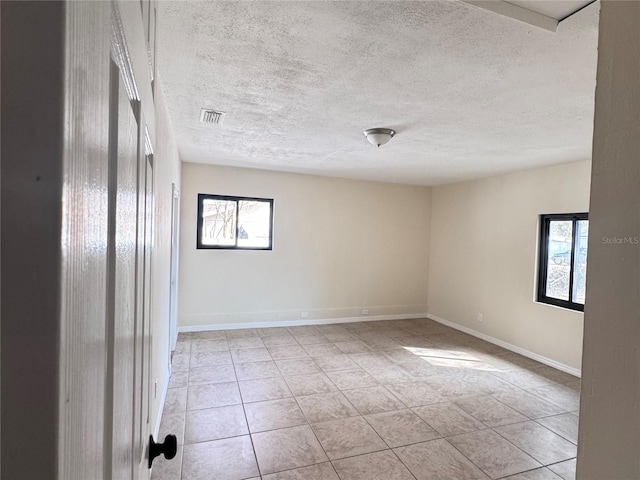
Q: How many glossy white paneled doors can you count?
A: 1